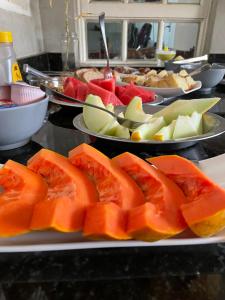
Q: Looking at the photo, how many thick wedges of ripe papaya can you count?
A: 5